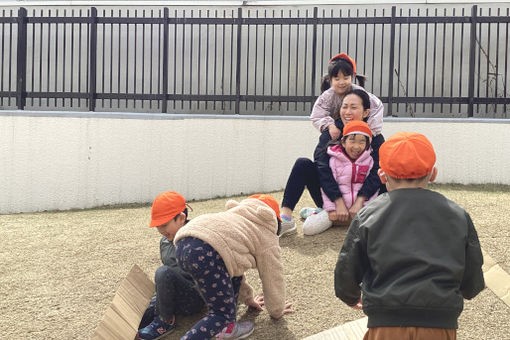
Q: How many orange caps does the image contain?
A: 5